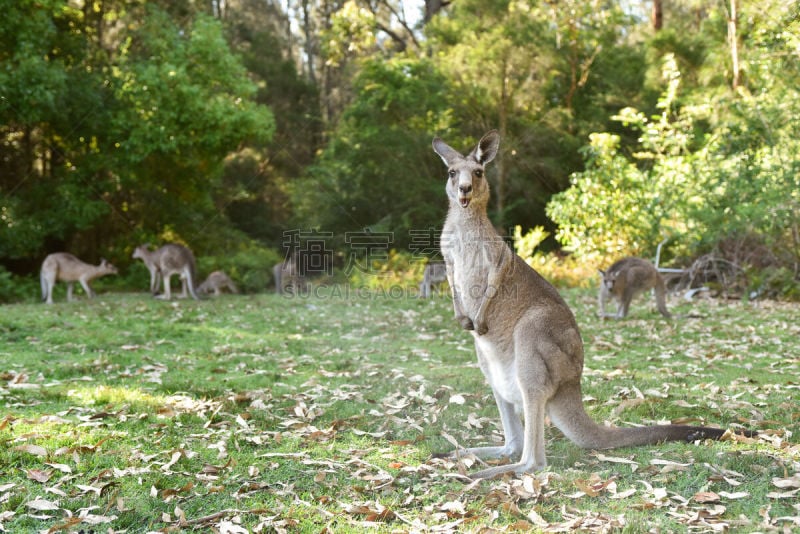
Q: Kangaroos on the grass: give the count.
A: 7